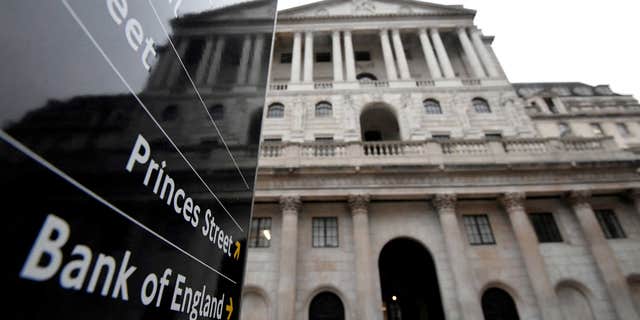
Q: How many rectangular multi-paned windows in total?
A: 5